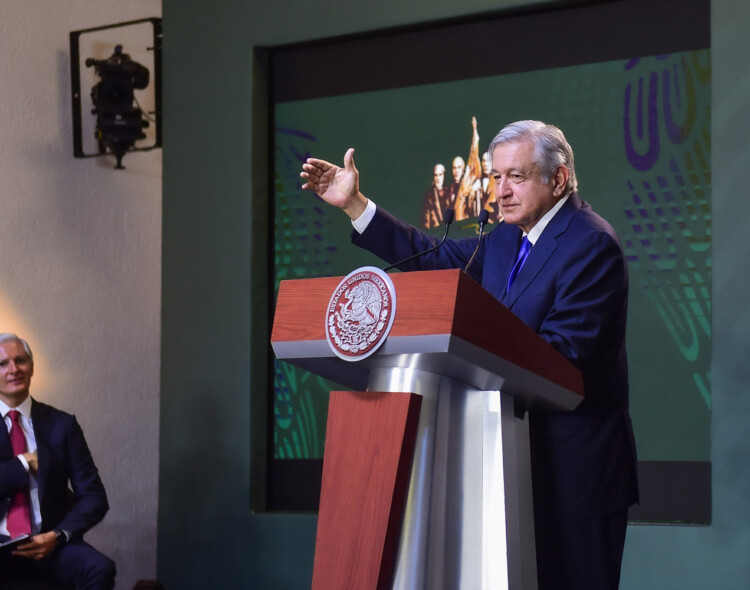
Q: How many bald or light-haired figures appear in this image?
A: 5